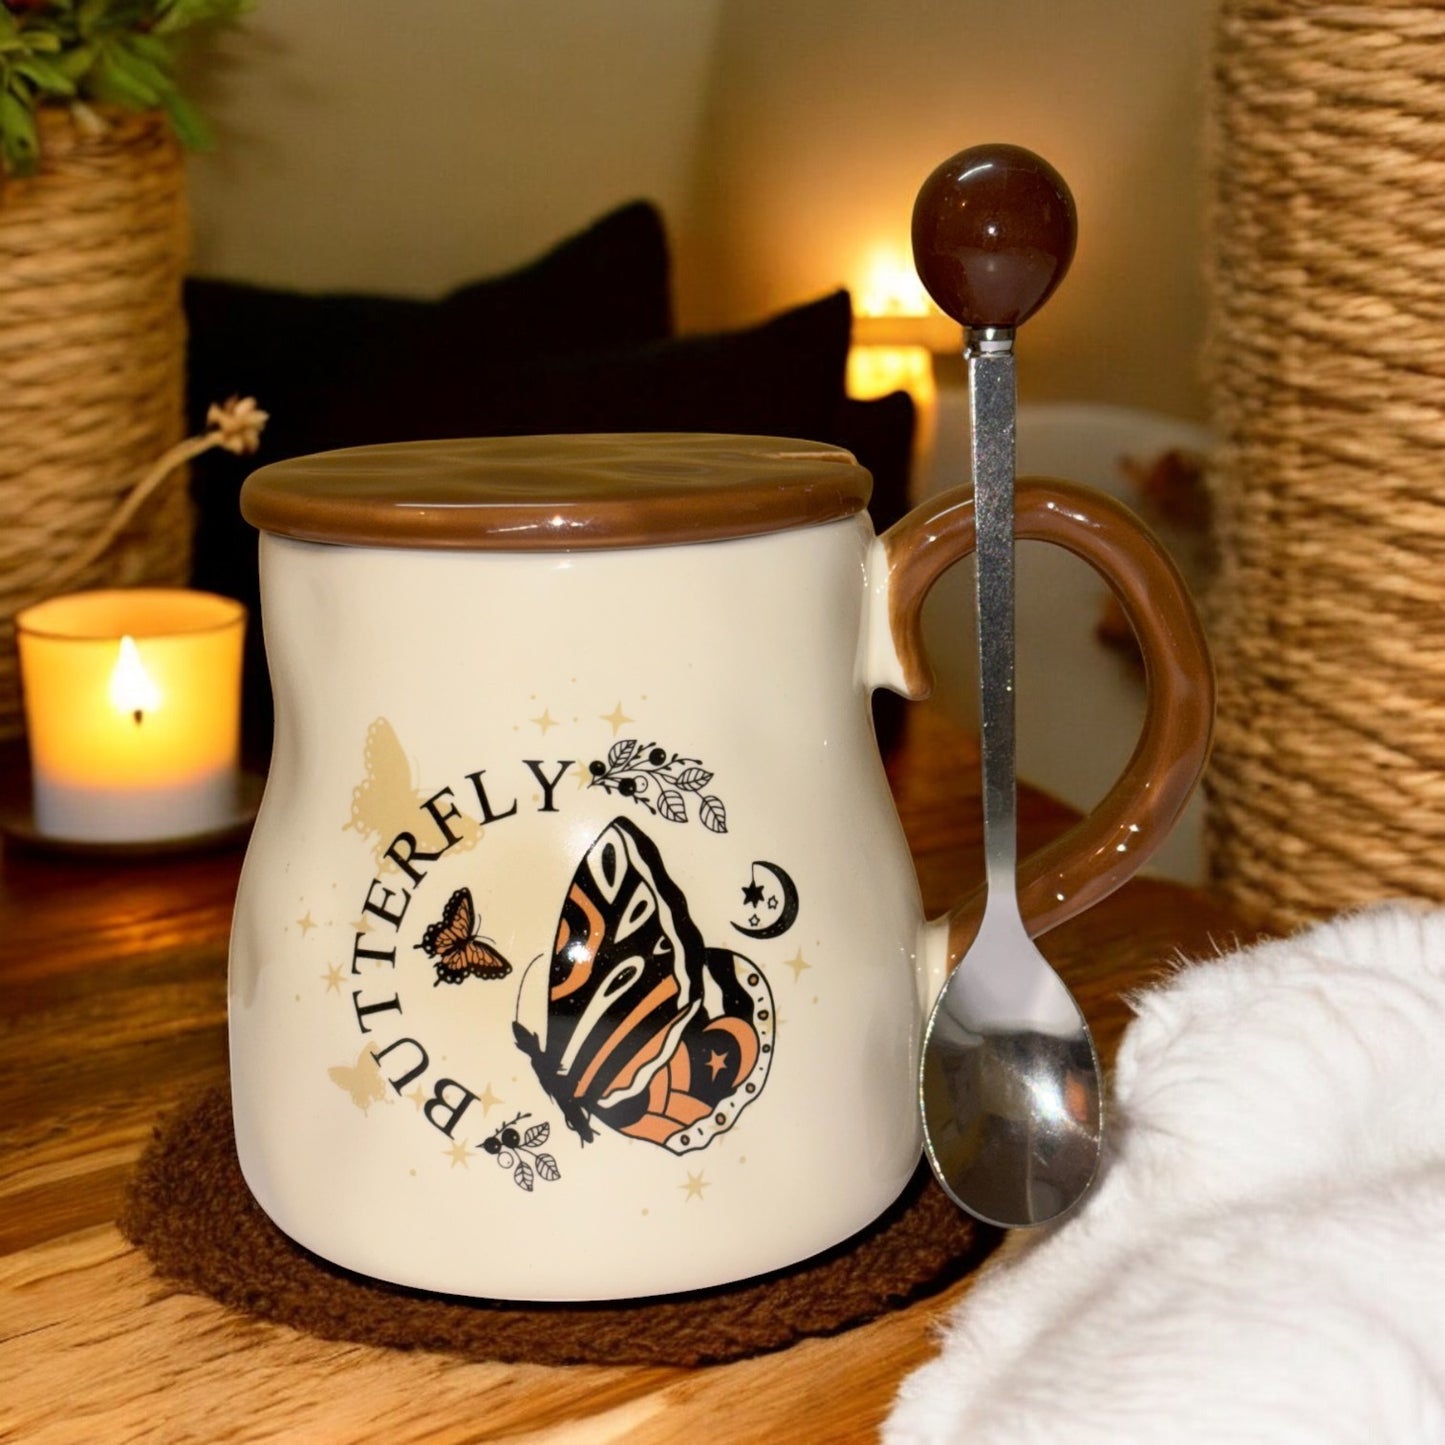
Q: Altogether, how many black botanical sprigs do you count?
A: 2